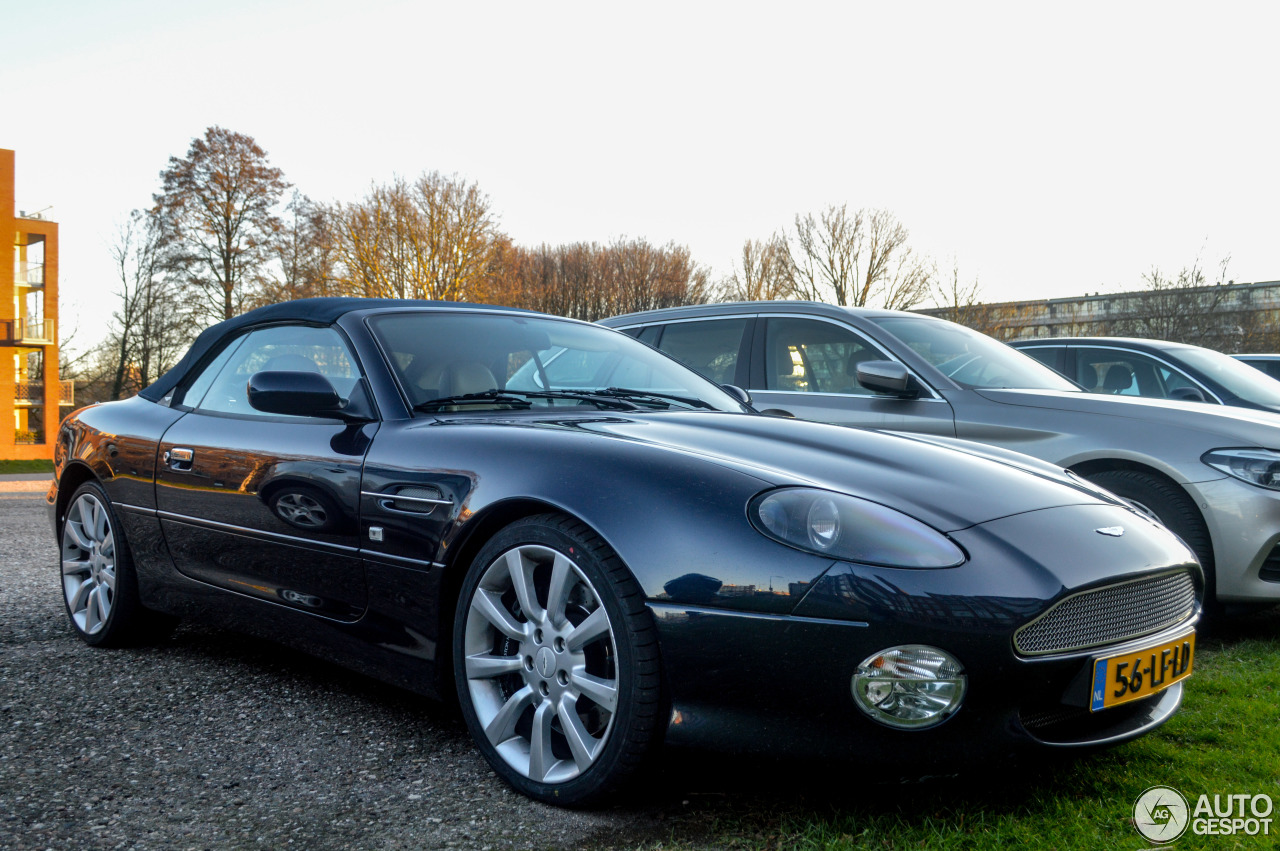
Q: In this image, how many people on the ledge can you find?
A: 0